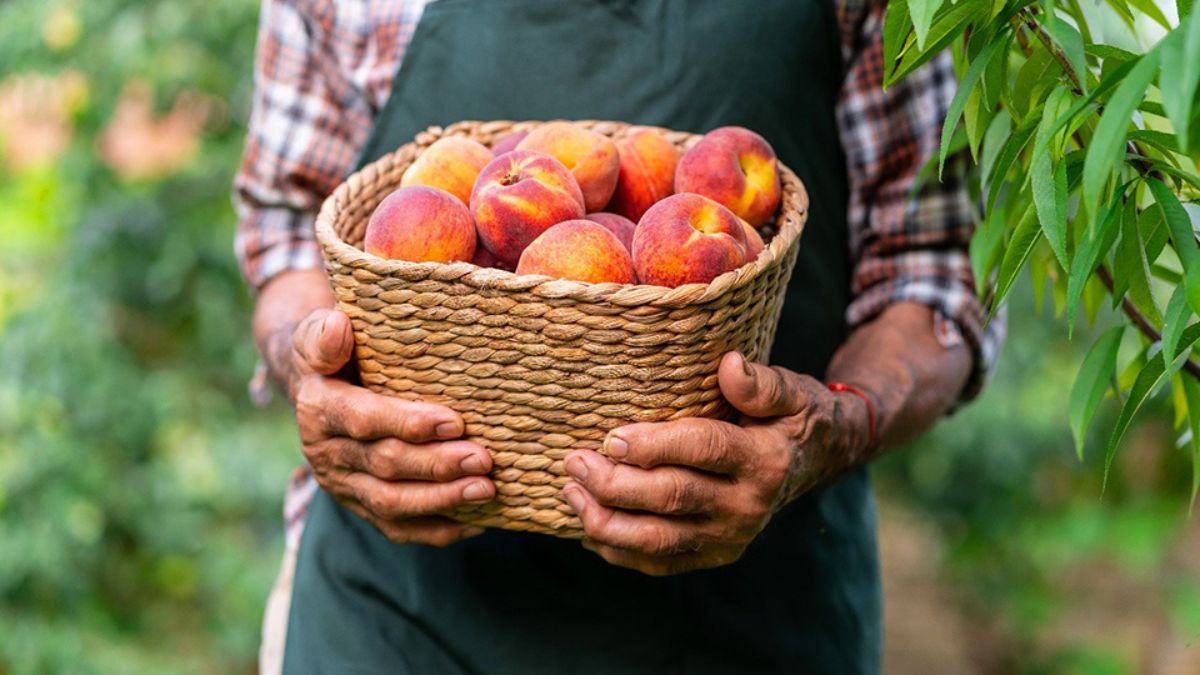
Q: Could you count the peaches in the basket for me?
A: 11